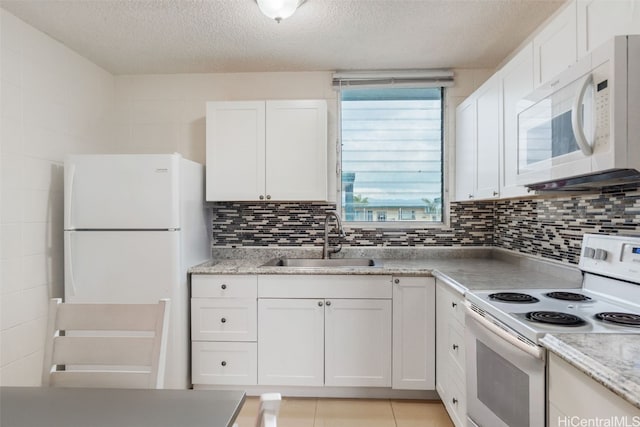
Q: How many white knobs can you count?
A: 2